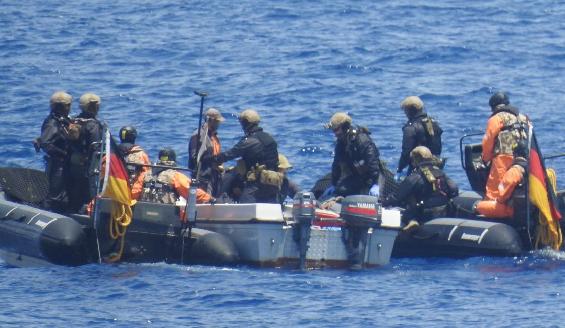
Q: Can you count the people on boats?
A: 12